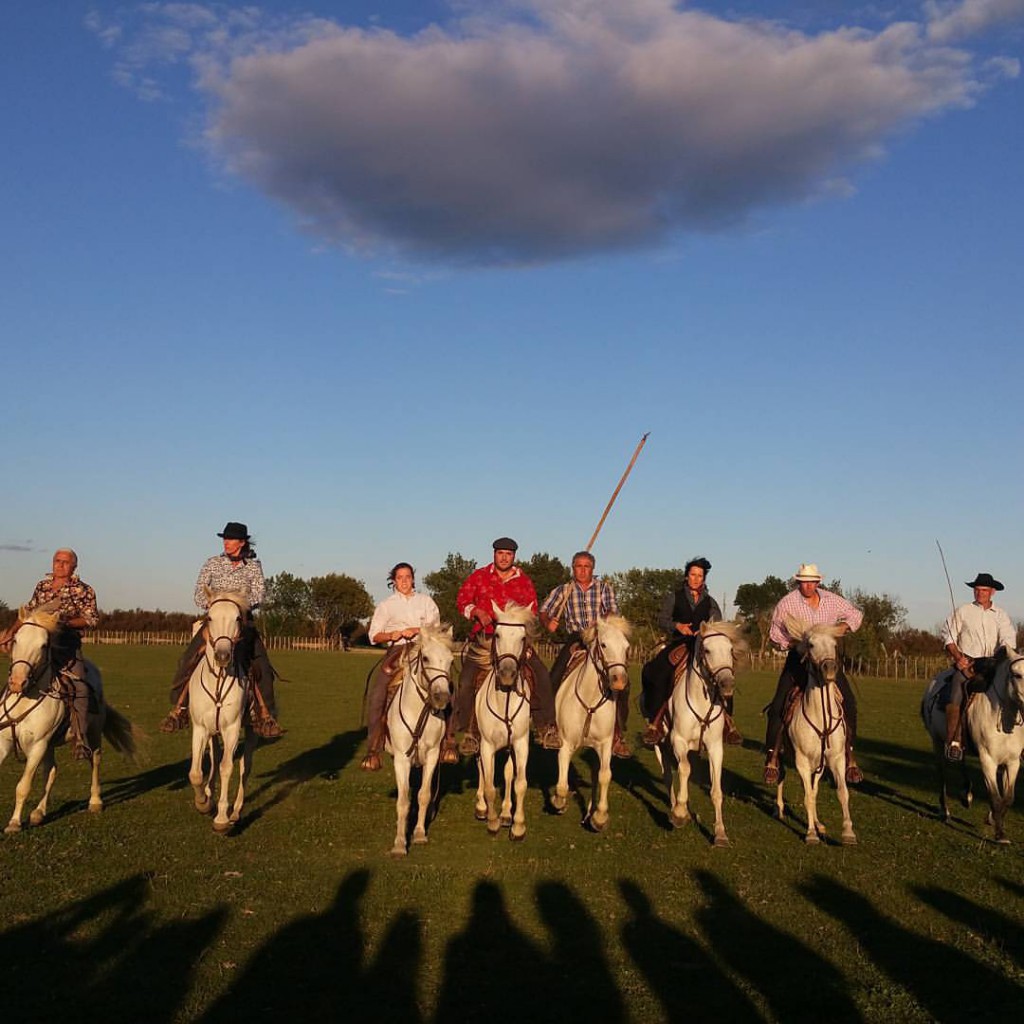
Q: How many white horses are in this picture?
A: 8